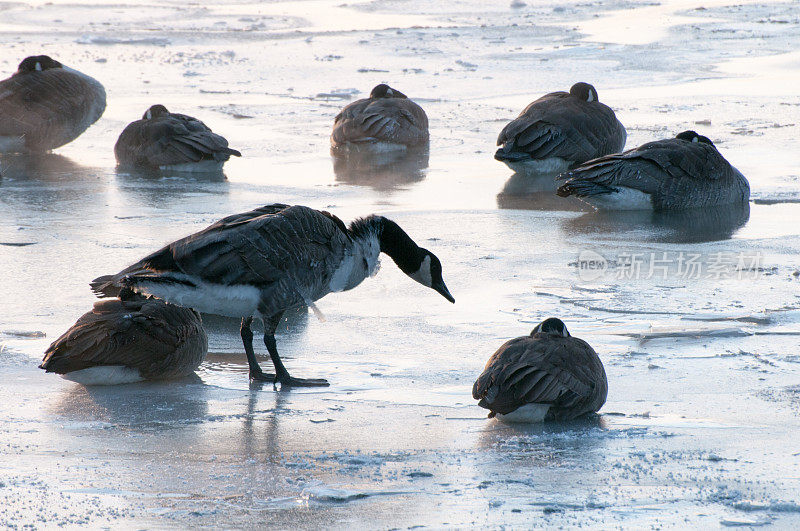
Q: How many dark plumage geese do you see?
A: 8